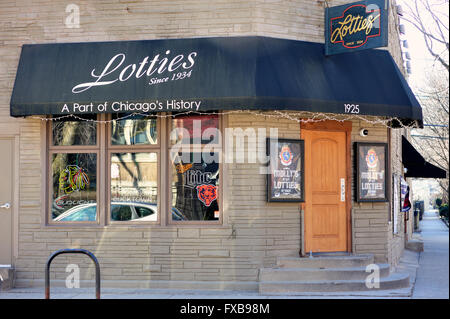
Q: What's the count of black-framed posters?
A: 2